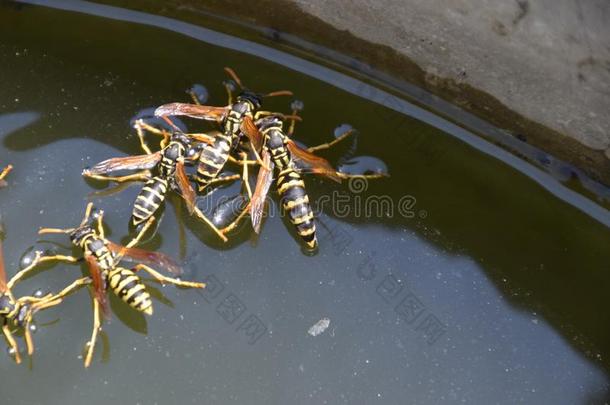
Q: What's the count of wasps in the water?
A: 5